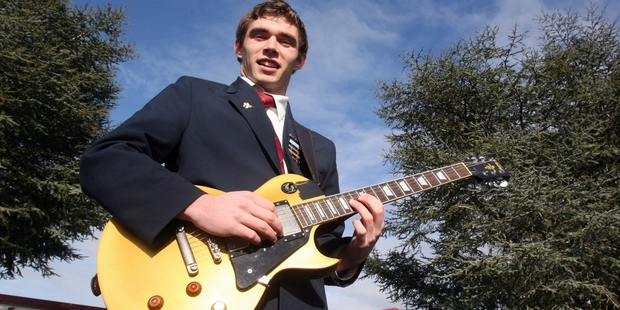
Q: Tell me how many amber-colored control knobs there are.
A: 2